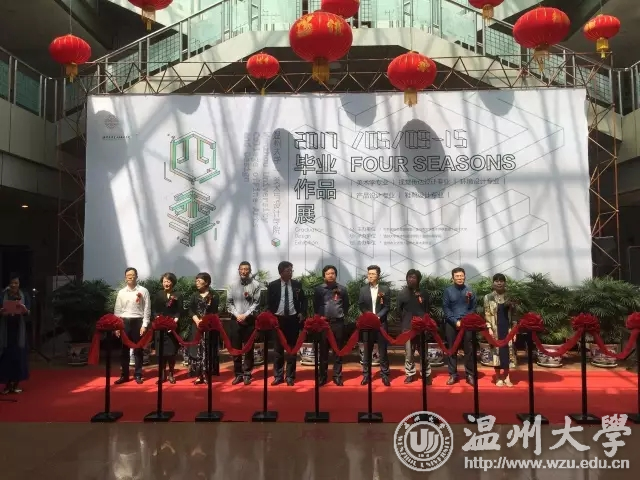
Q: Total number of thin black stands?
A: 11